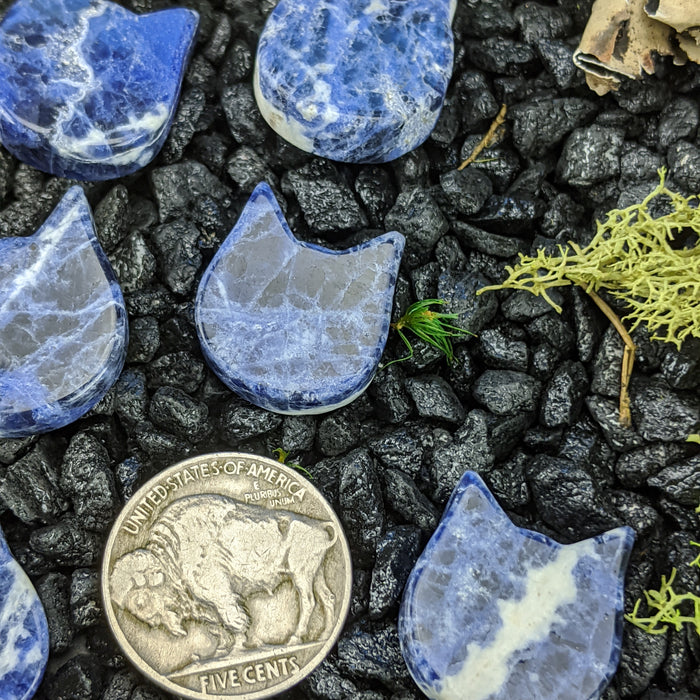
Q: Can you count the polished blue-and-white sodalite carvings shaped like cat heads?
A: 6